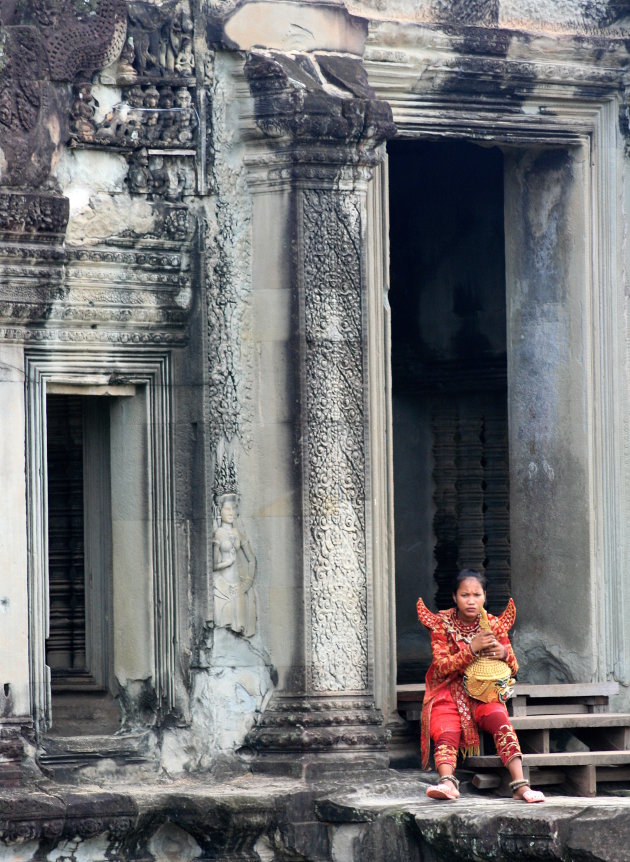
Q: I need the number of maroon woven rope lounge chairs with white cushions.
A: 0